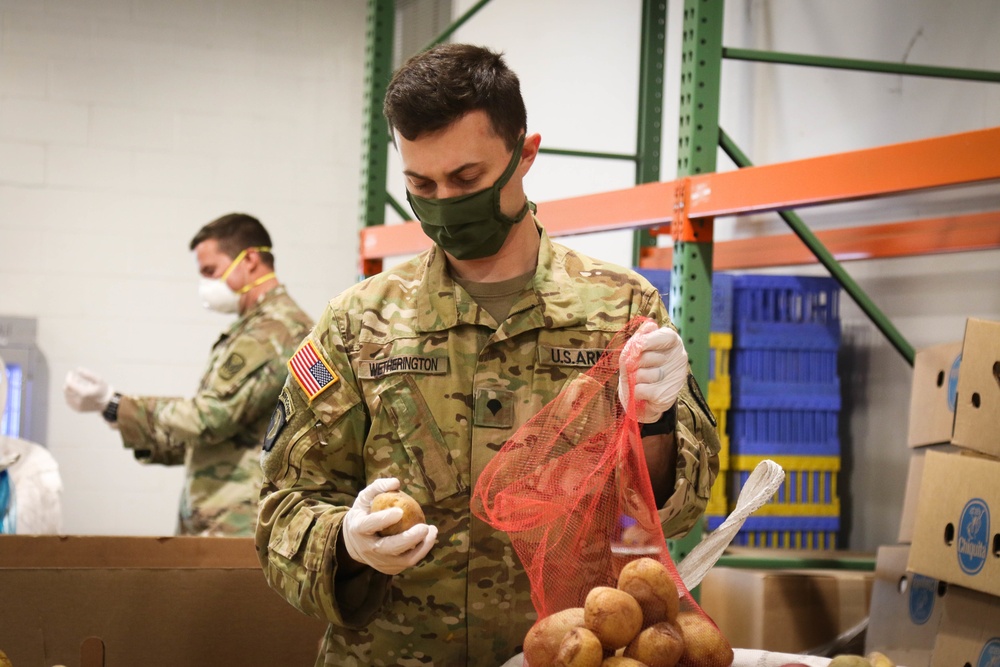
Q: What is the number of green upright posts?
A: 3